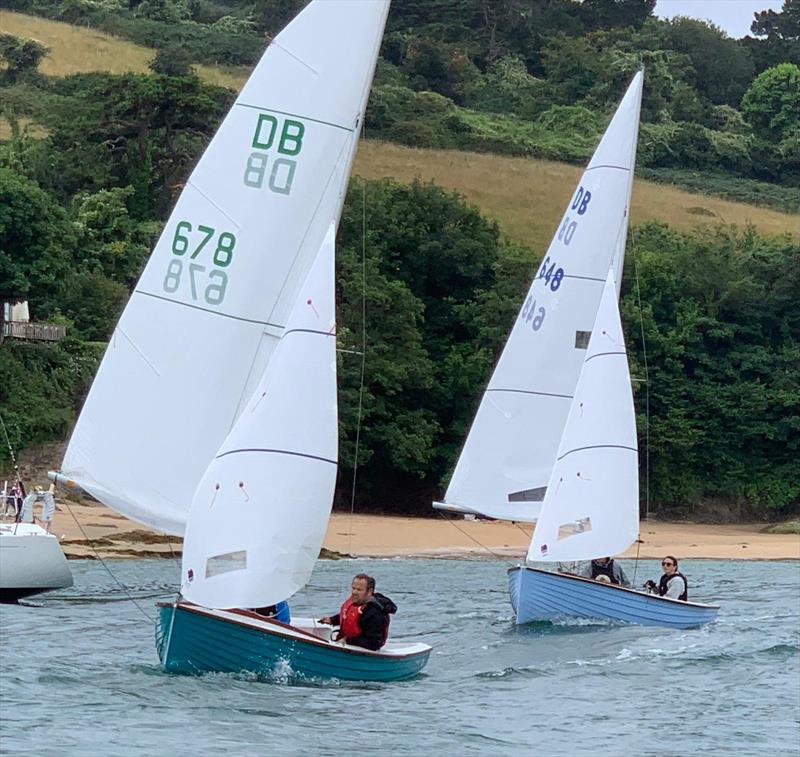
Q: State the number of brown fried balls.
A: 0